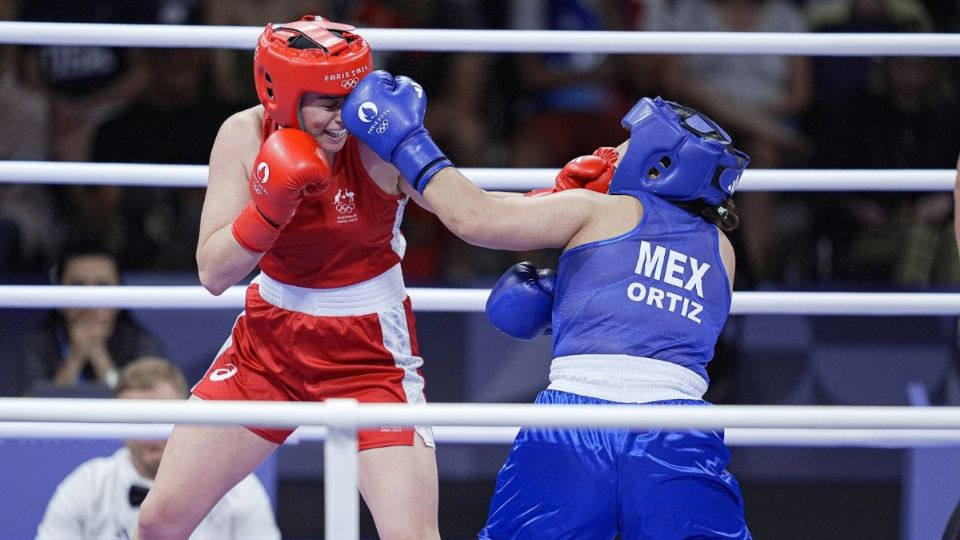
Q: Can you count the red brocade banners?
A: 0